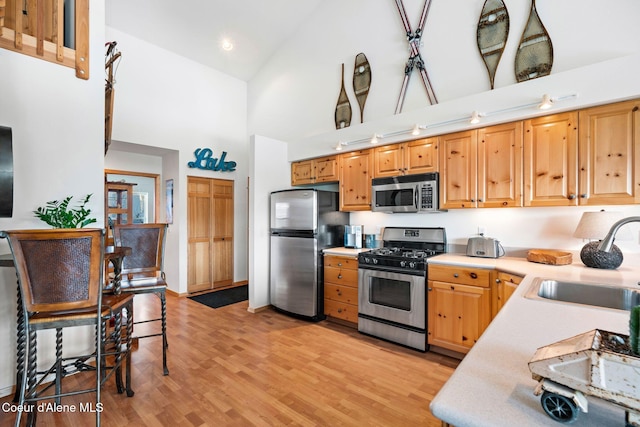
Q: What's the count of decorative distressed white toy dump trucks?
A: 1